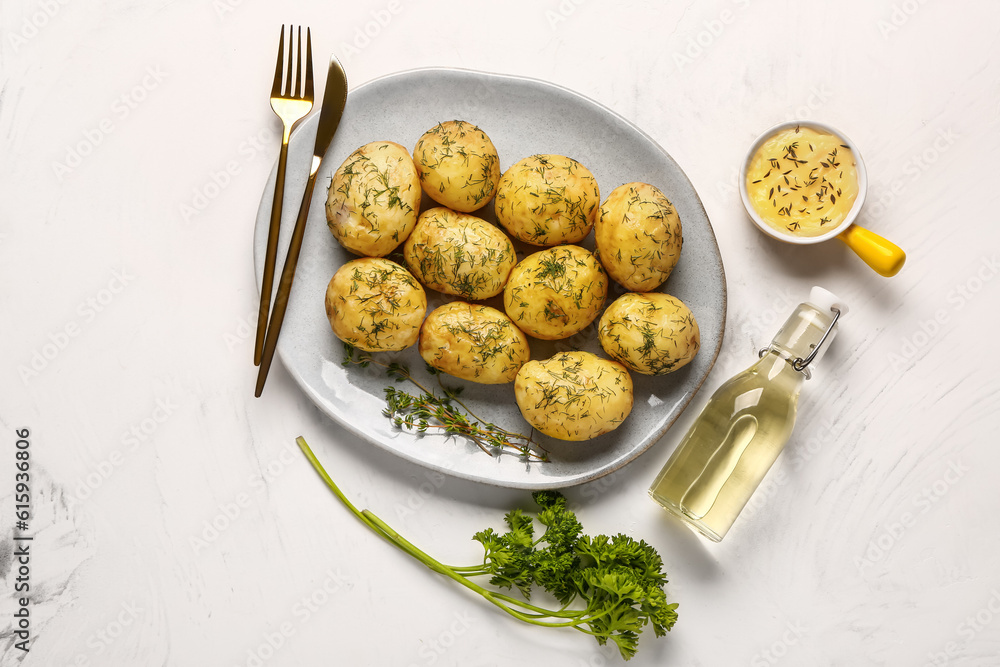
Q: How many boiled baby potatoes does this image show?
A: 10